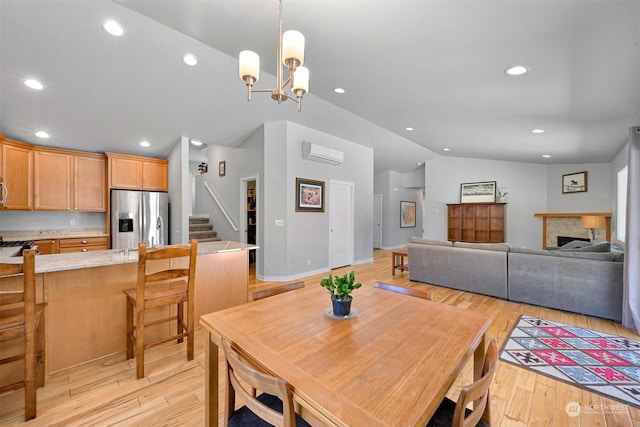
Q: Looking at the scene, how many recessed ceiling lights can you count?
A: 12